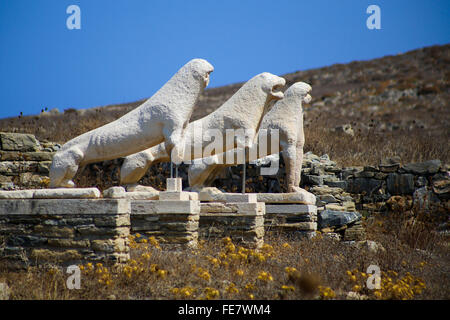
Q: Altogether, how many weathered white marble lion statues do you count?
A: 3